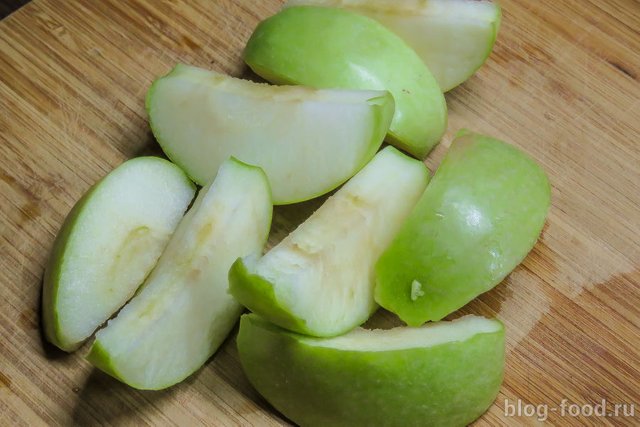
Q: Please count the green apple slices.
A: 8